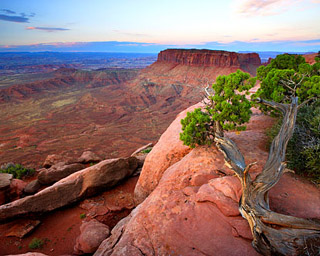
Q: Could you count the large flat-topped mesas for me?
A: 1